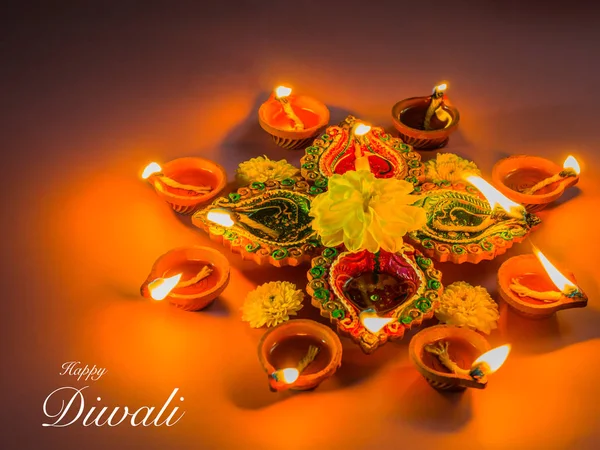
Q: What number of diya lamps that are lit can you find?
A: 12